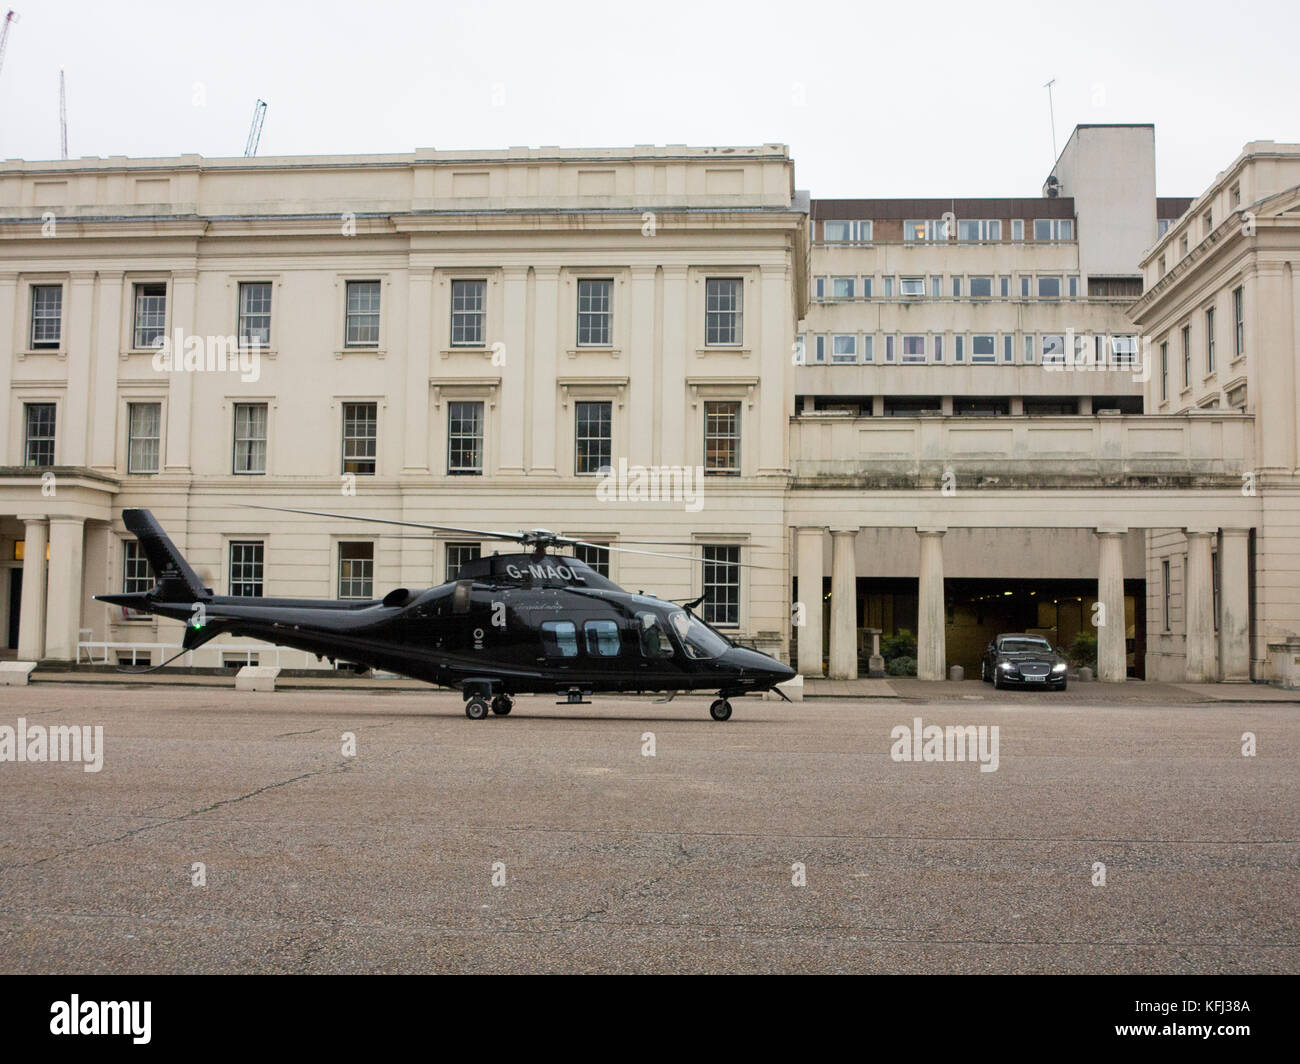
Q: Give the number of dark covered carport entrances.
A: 1